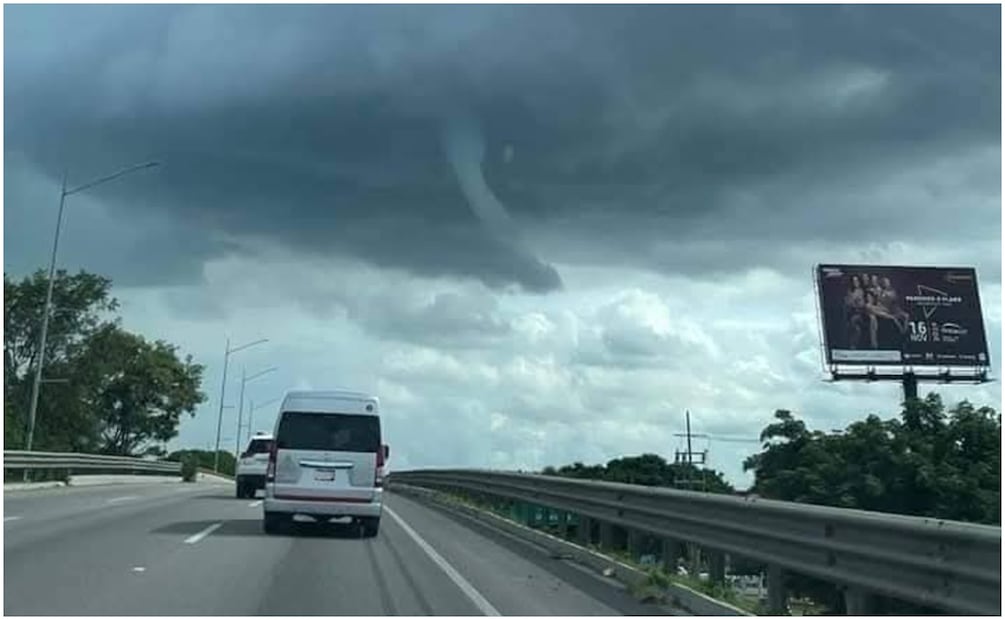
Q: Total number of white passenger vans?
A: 1